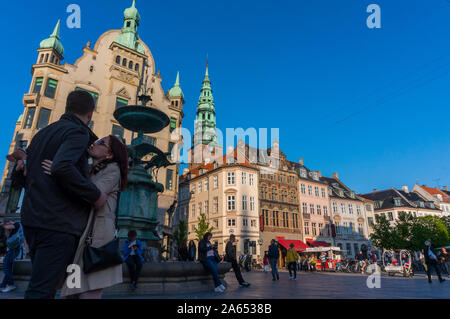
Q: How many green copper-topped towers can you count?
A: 4